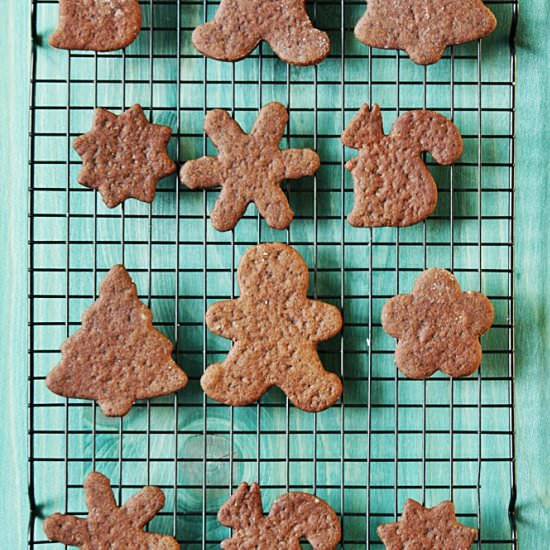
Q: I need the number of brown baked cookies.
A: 12